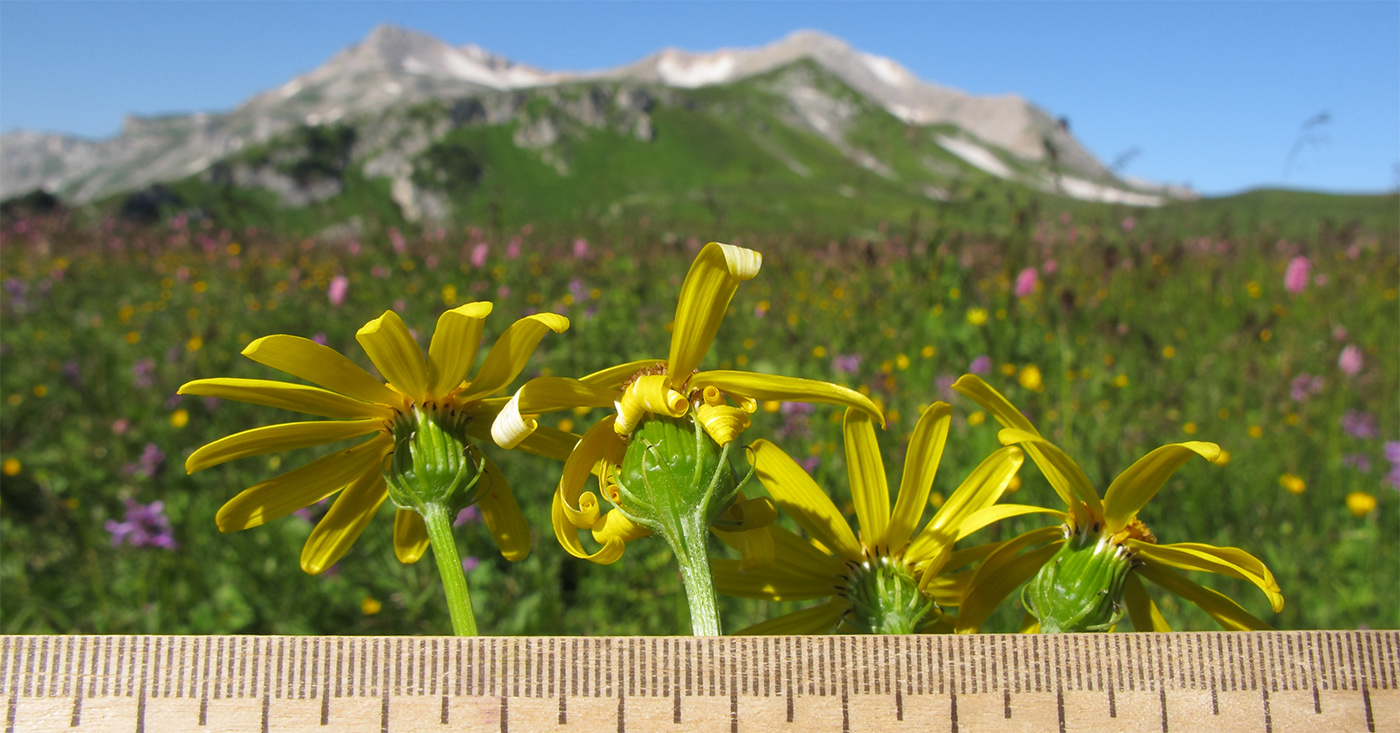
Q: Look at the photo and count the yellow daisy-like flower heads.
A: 4